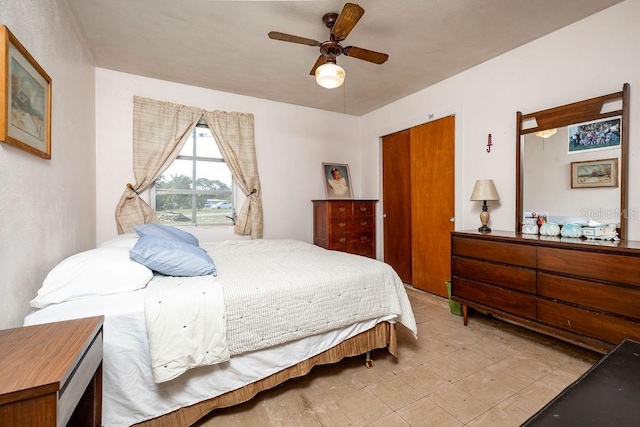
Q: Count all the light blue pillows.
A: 2